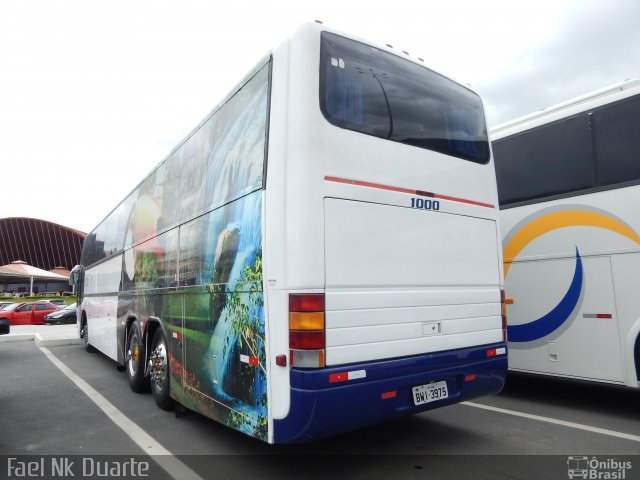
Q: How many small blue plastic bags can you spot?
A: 0